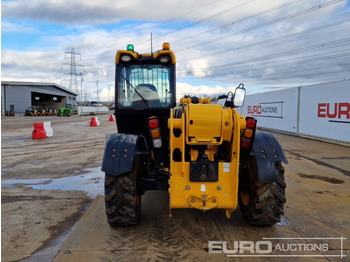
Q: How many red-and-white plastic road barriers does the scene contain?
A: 3